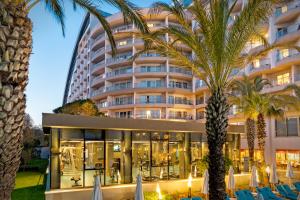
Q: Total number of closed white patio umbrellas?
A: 7